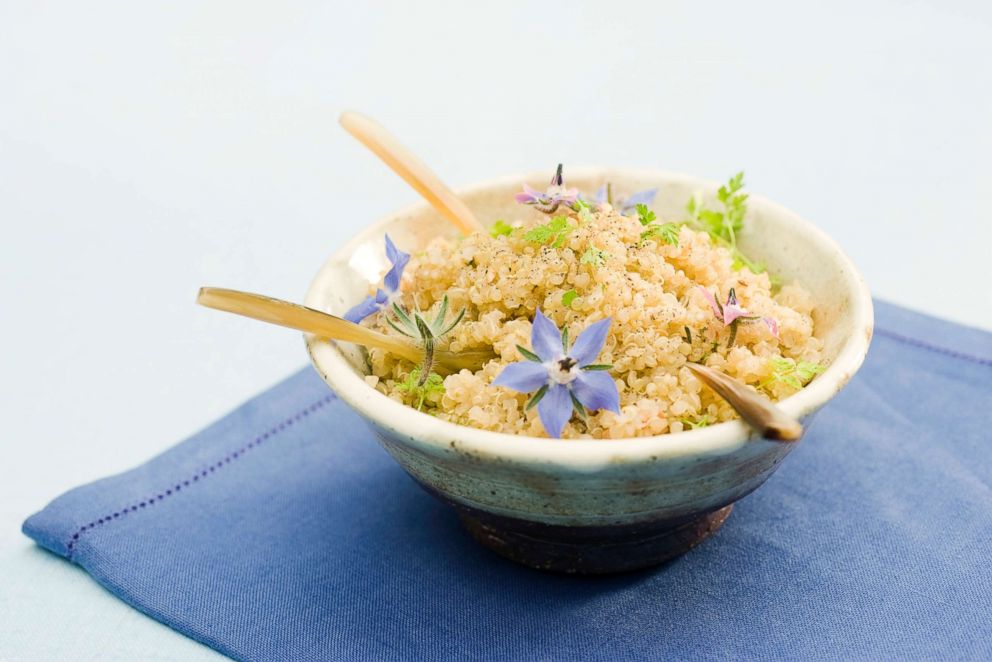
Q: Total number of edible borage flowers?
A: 5